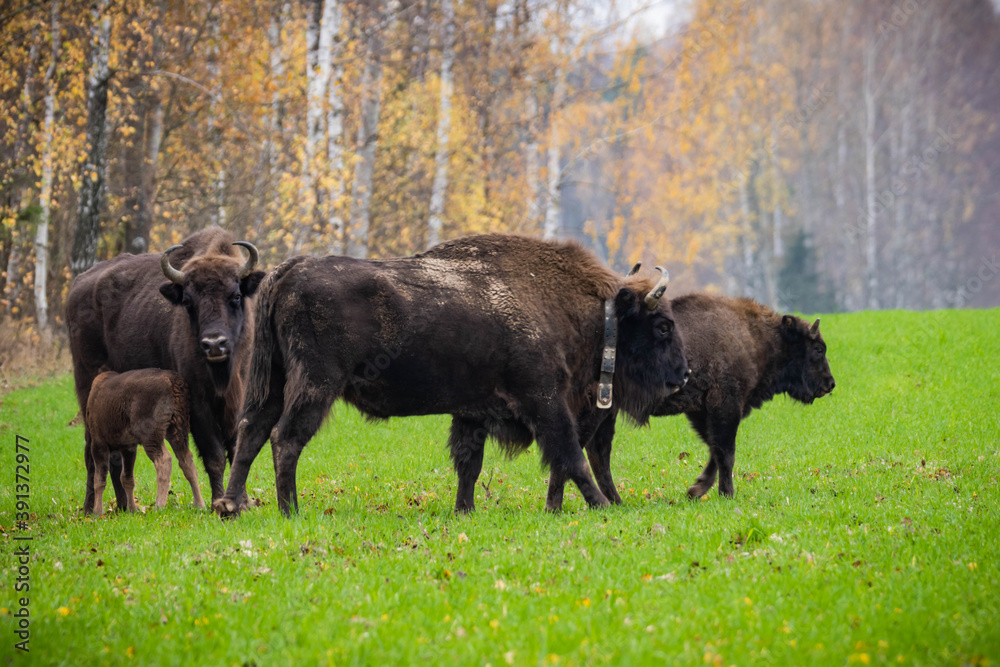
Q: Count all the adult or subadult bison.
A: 3